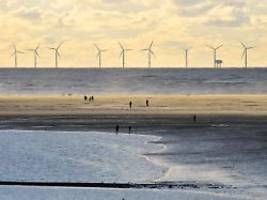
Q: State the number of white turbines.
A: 9